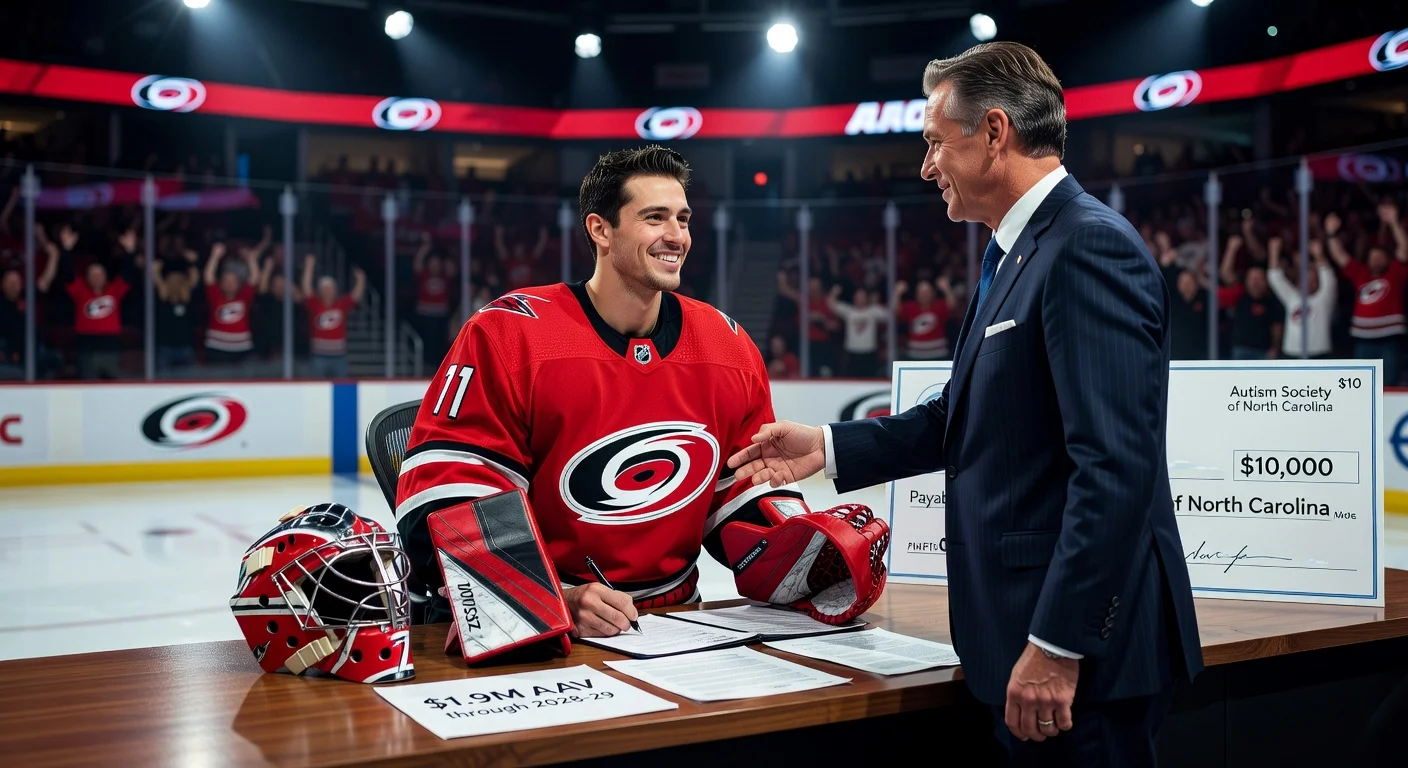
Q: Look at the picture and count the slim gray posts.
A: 13